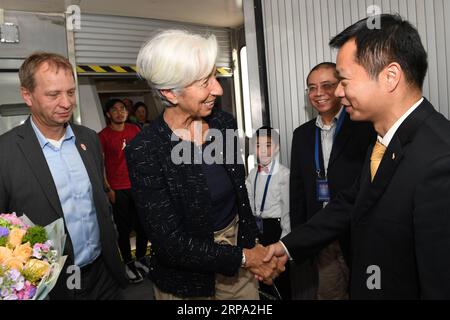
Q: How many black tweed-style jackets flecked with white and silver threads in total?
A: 1